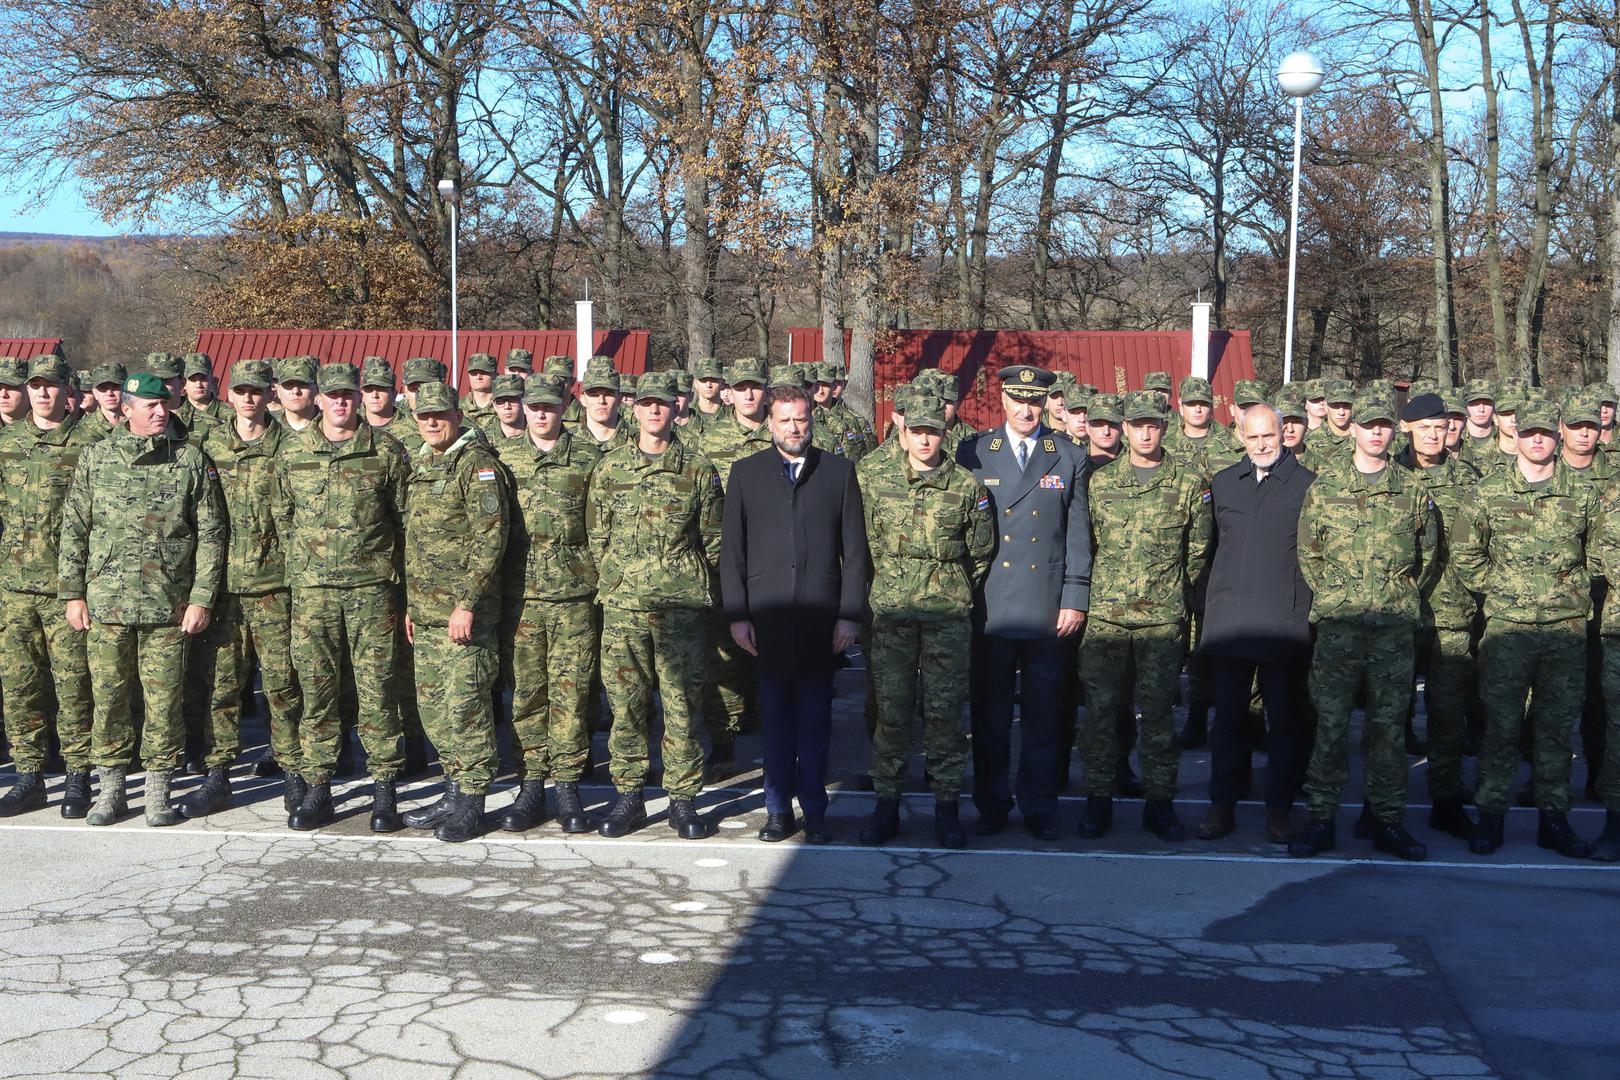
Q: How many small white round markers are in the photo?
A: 5